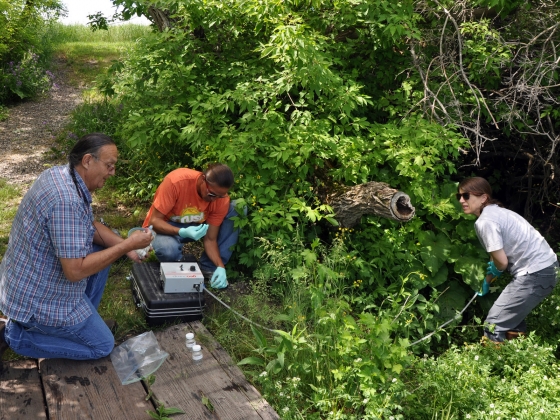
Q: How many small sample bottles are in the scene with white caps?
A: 2